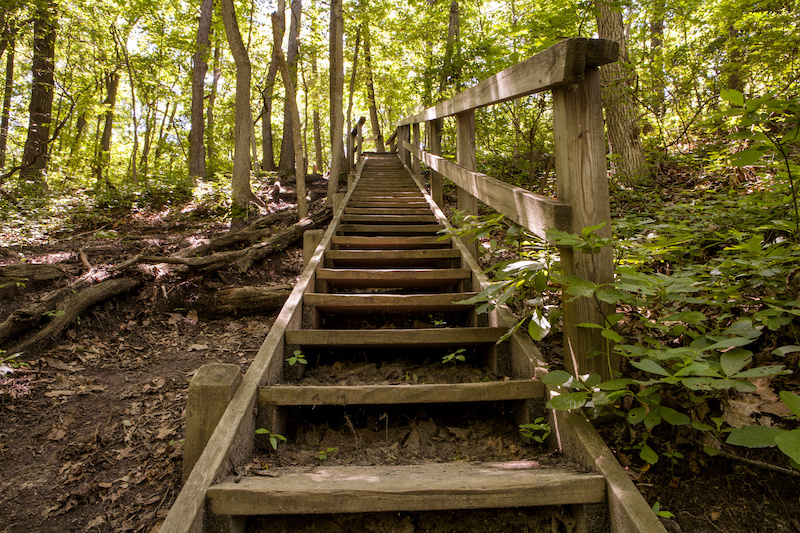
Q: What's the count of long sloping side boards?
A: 2